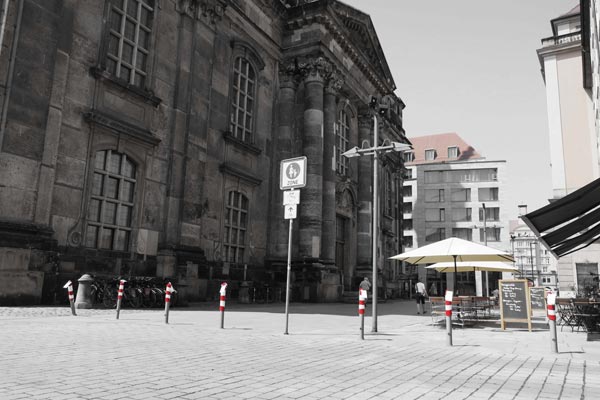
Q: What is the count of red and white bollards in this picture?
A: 7